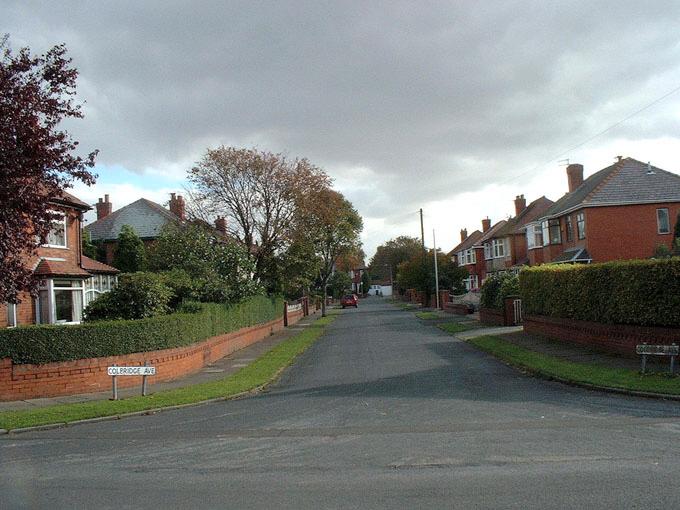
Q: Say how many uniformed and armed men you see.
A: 0